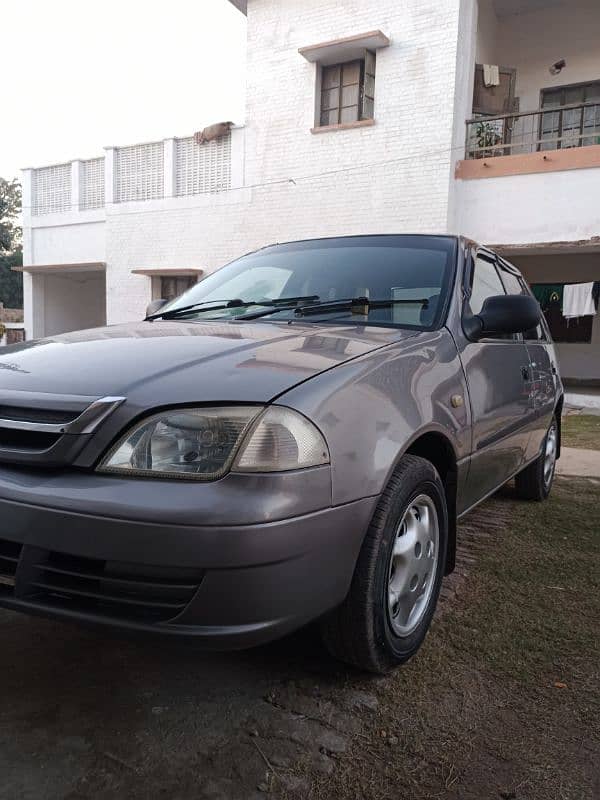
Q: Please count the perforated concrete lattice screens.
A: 4